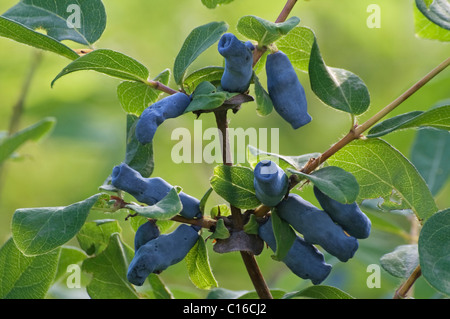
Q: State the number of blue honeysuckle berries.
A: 10